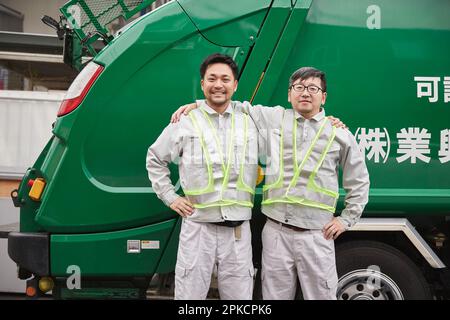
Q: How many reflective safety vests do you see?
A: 2